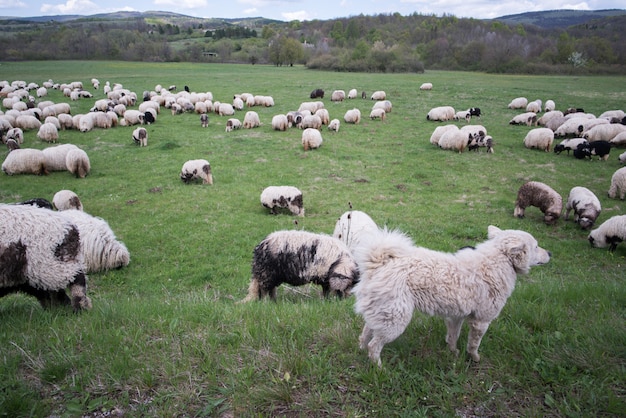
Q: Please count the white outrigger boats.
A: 0